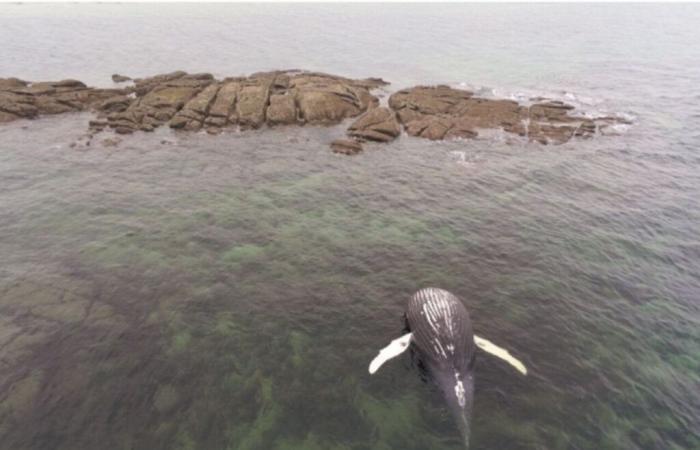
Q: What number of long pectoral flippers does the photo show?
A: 2